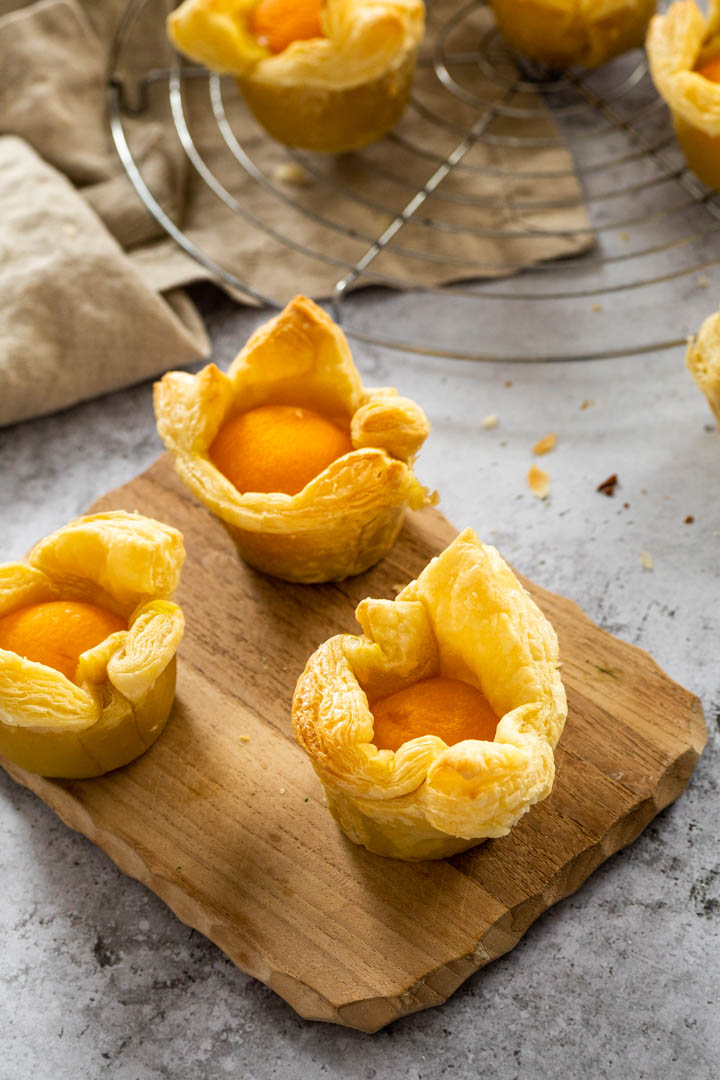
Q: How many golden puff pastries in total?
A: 7